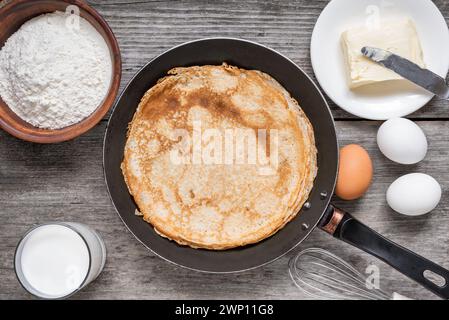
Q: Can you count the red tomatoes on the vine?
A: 0